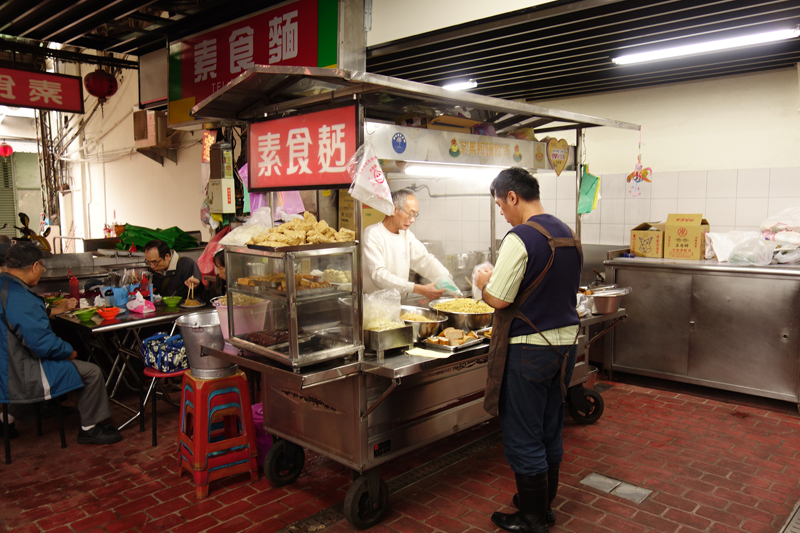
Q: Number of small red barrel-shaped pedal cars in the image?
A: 0